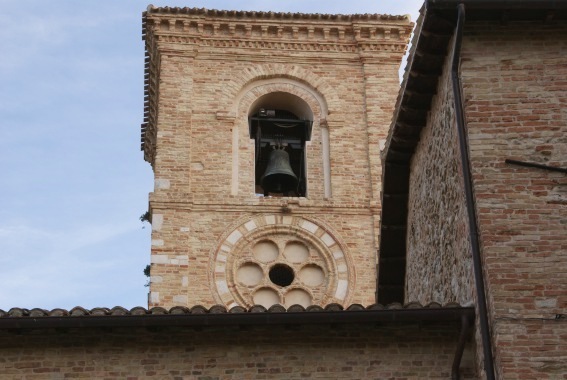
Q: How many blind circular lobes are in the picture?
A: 6